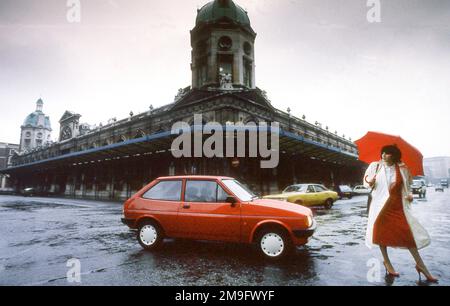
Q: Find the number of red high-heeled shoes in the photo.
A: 2